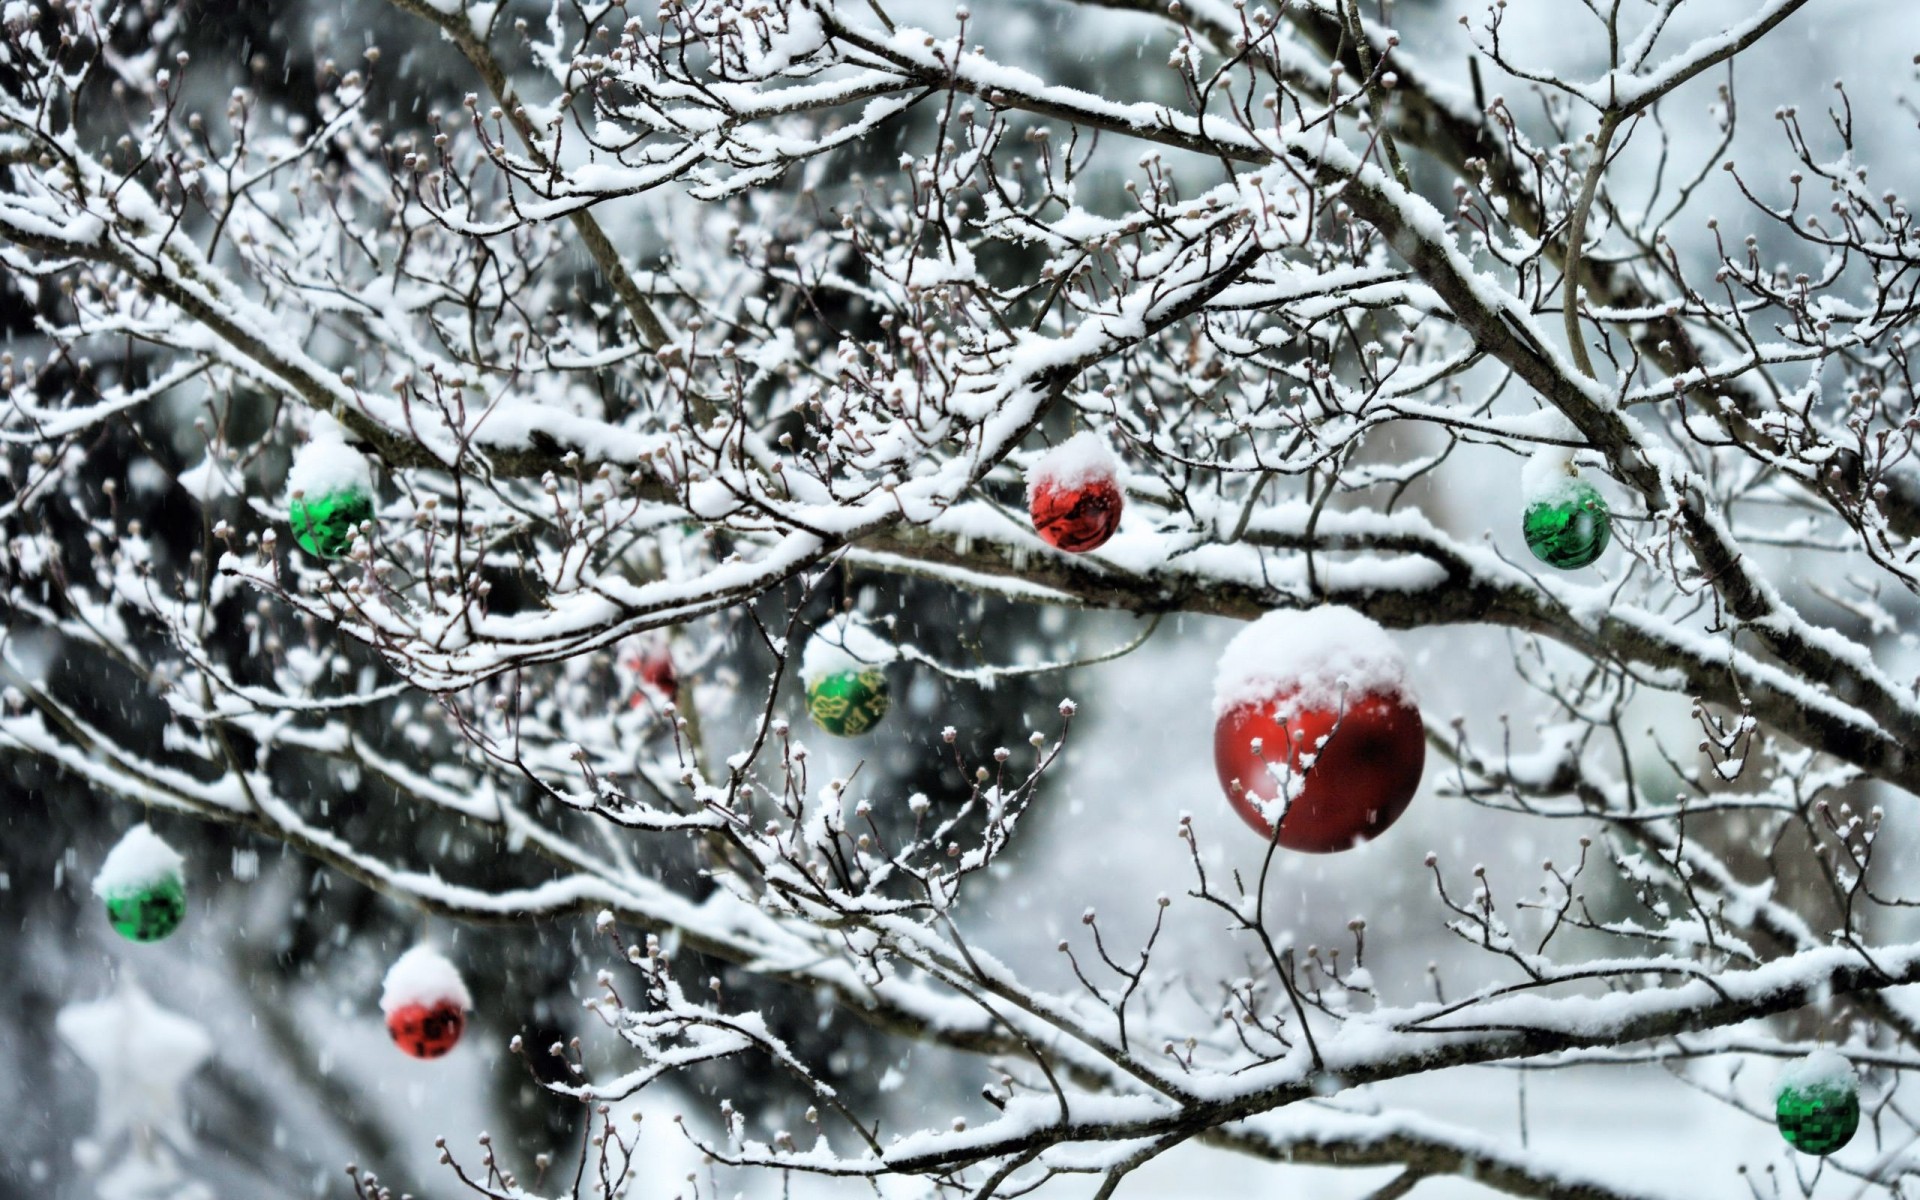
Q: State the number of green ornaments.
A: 5